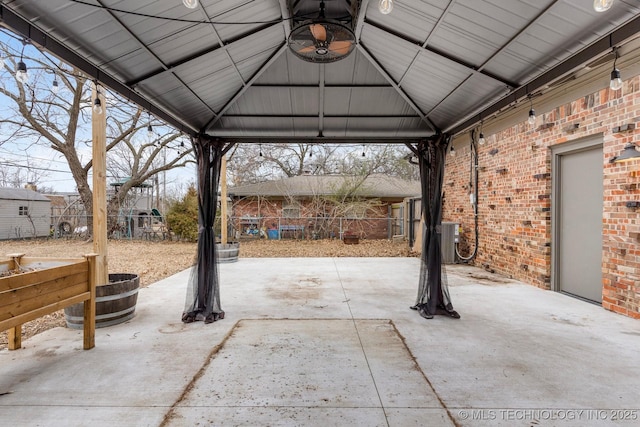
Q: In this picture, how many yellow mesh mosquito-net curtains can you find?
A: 0